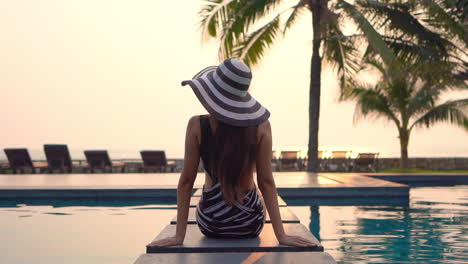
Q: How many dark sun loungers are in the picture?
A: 4